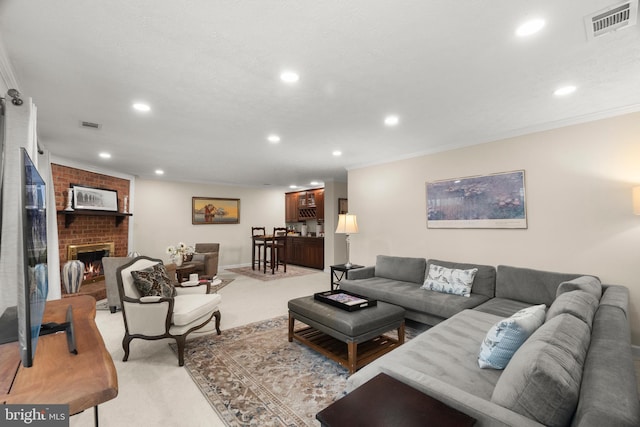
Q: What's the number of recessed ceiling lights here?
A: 11